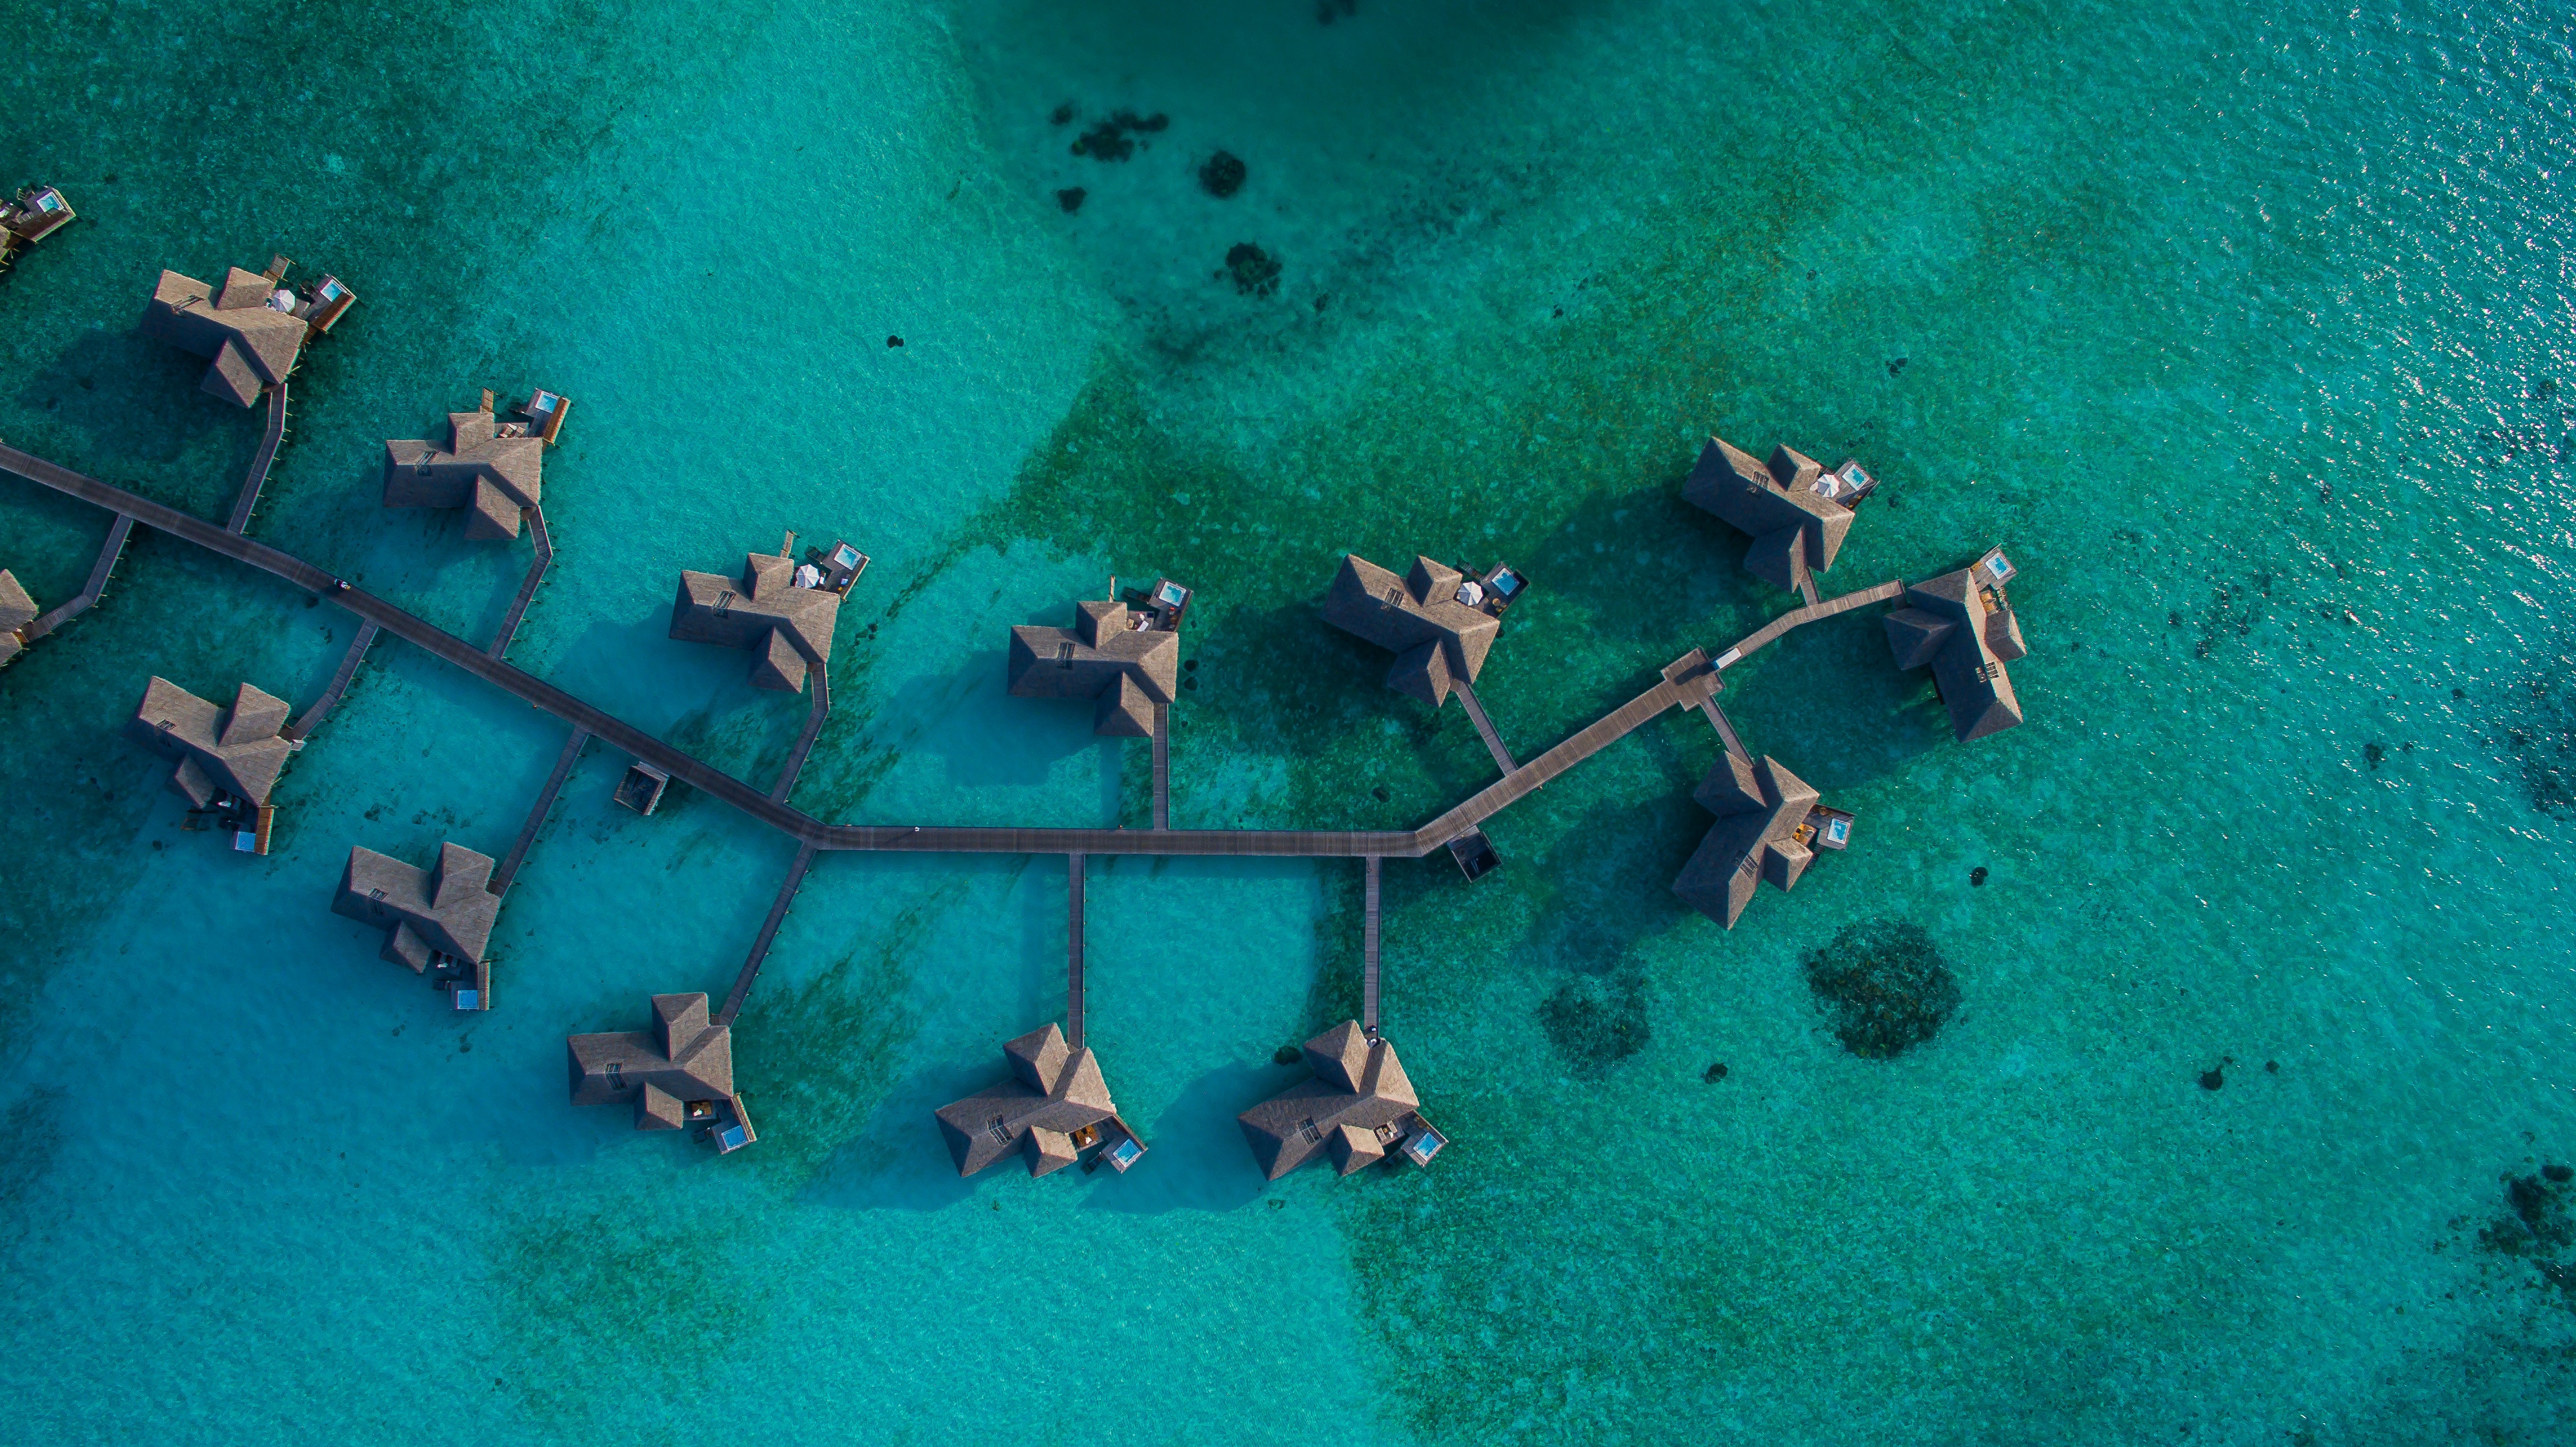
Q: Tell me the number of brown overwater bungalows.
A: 15